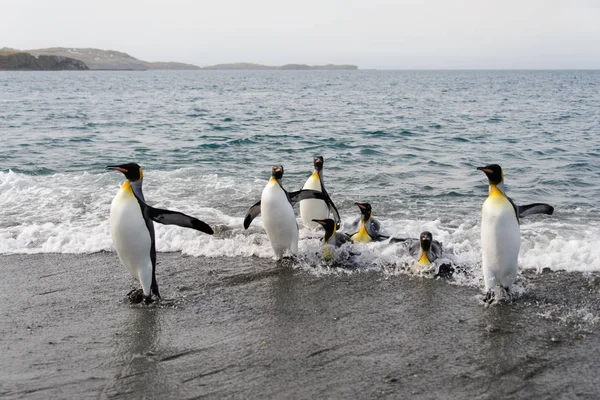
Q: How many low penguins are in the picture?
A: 3